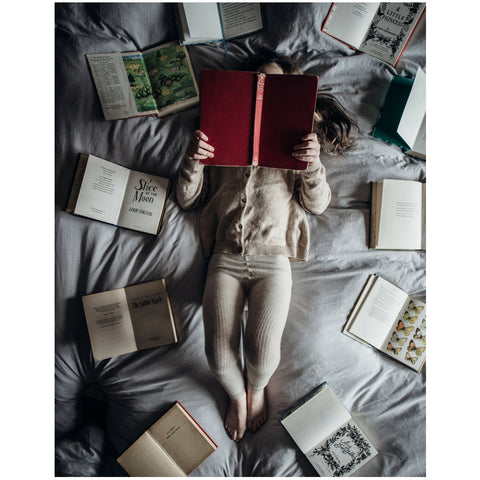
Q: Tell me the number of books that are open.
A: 11